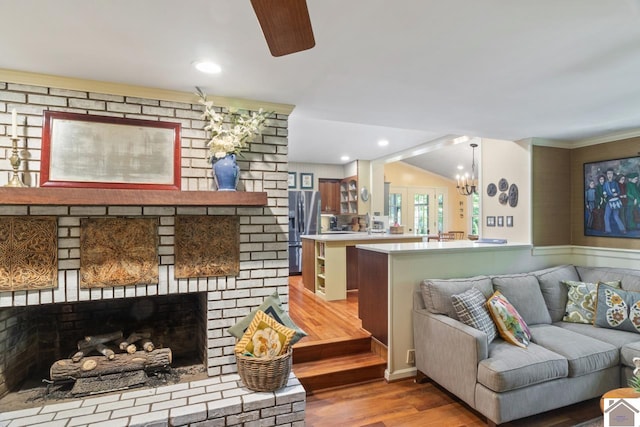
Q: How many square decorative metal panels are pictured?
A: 3